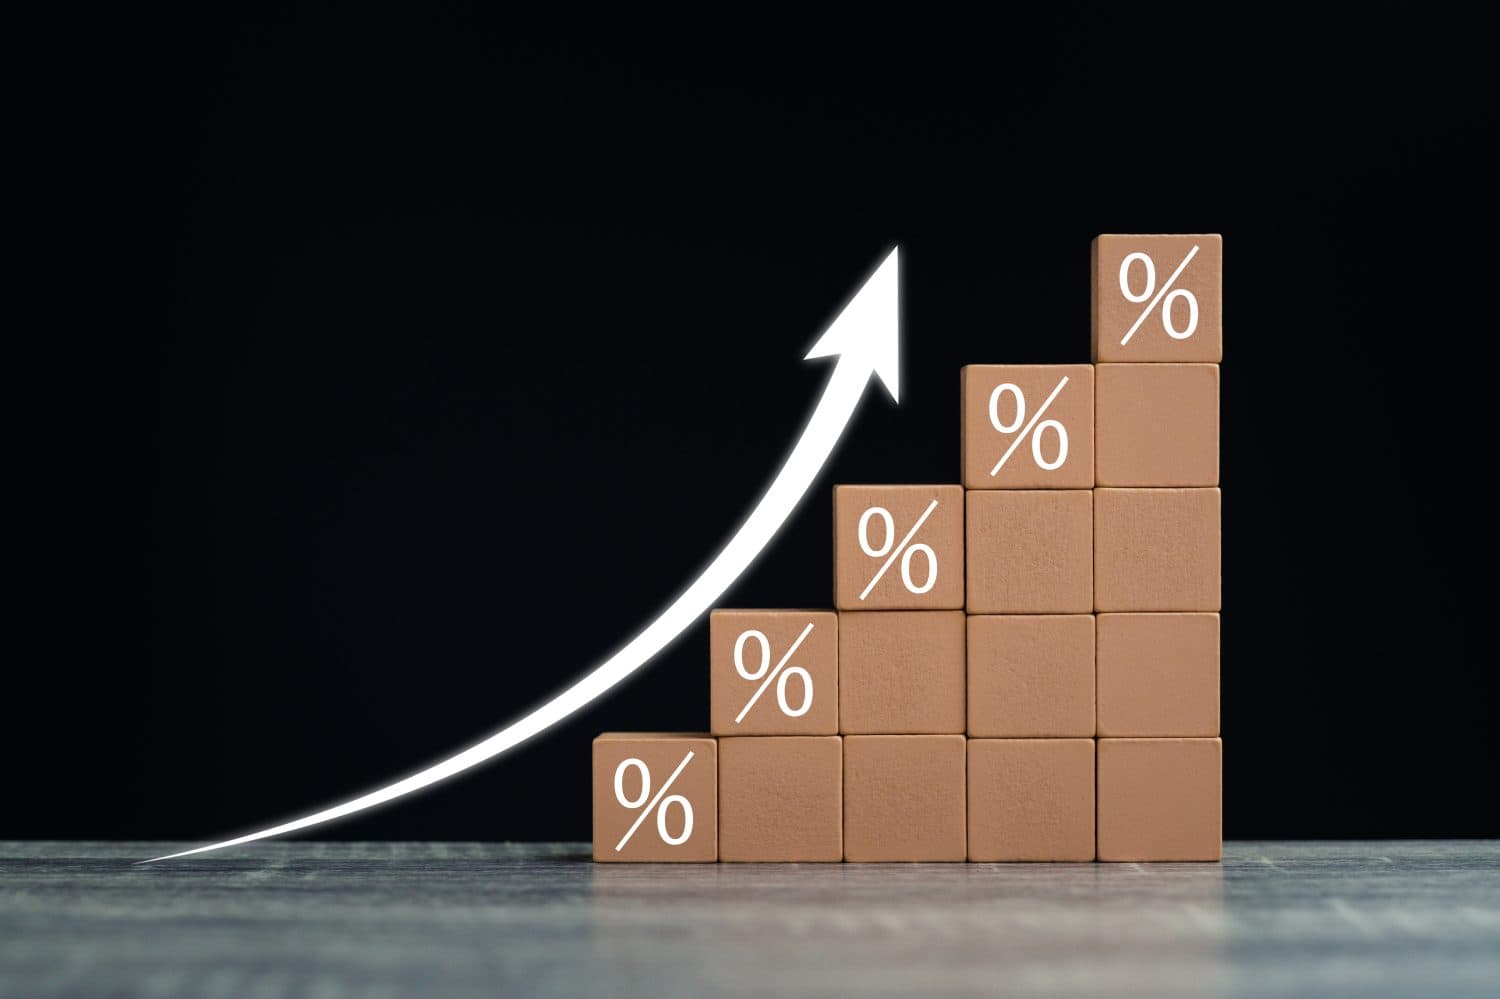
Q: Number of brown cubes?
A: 15